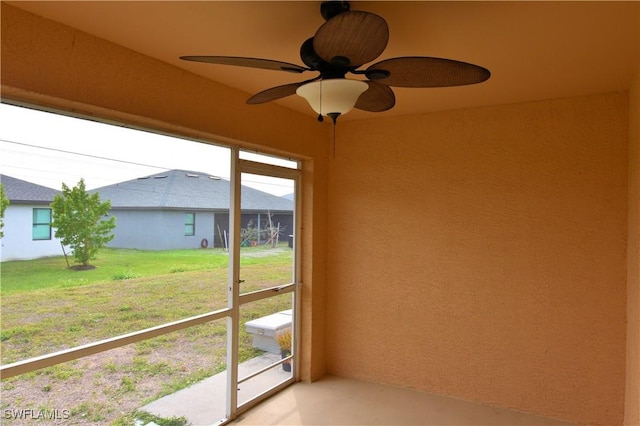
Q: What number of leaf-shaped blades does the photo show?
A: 5